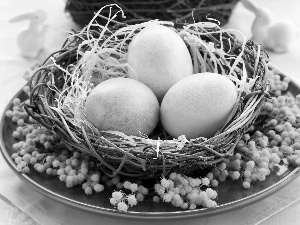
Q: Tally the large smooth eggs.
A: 3